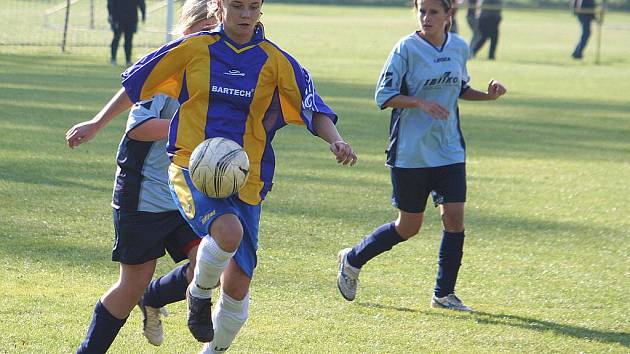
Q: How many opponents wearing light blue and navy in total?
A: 2